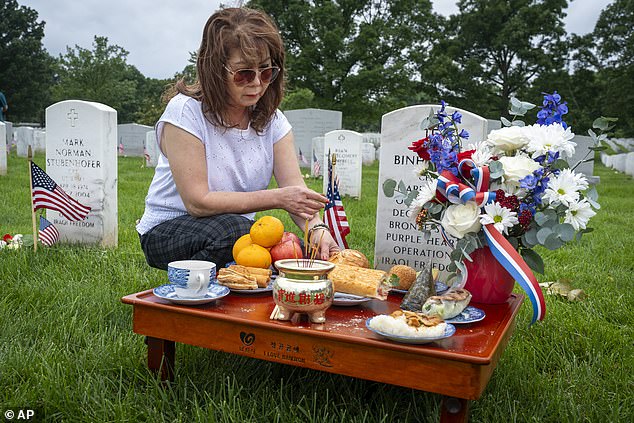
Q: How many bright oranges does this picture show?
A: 3